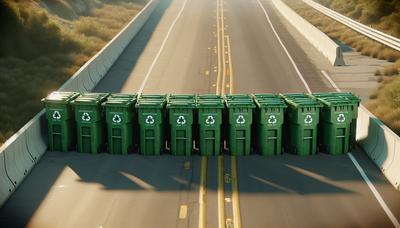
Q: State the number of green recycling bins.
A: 10